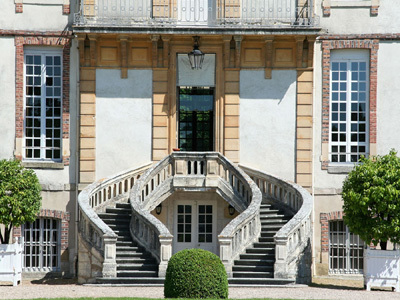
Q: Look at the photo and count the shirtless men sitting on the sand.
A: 0